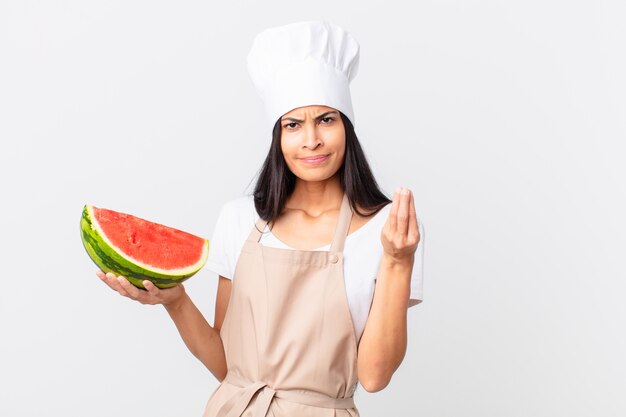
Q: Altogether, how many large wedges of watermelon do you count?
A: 1